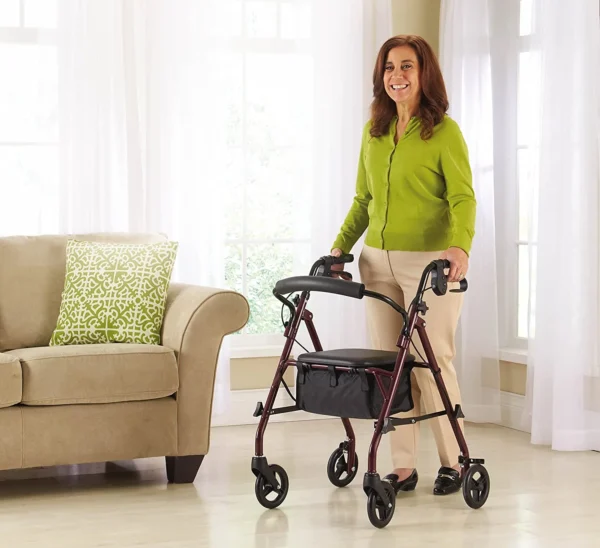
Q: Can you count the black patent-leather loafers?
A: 2